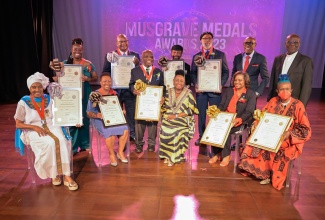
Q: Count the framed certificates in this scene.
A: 9